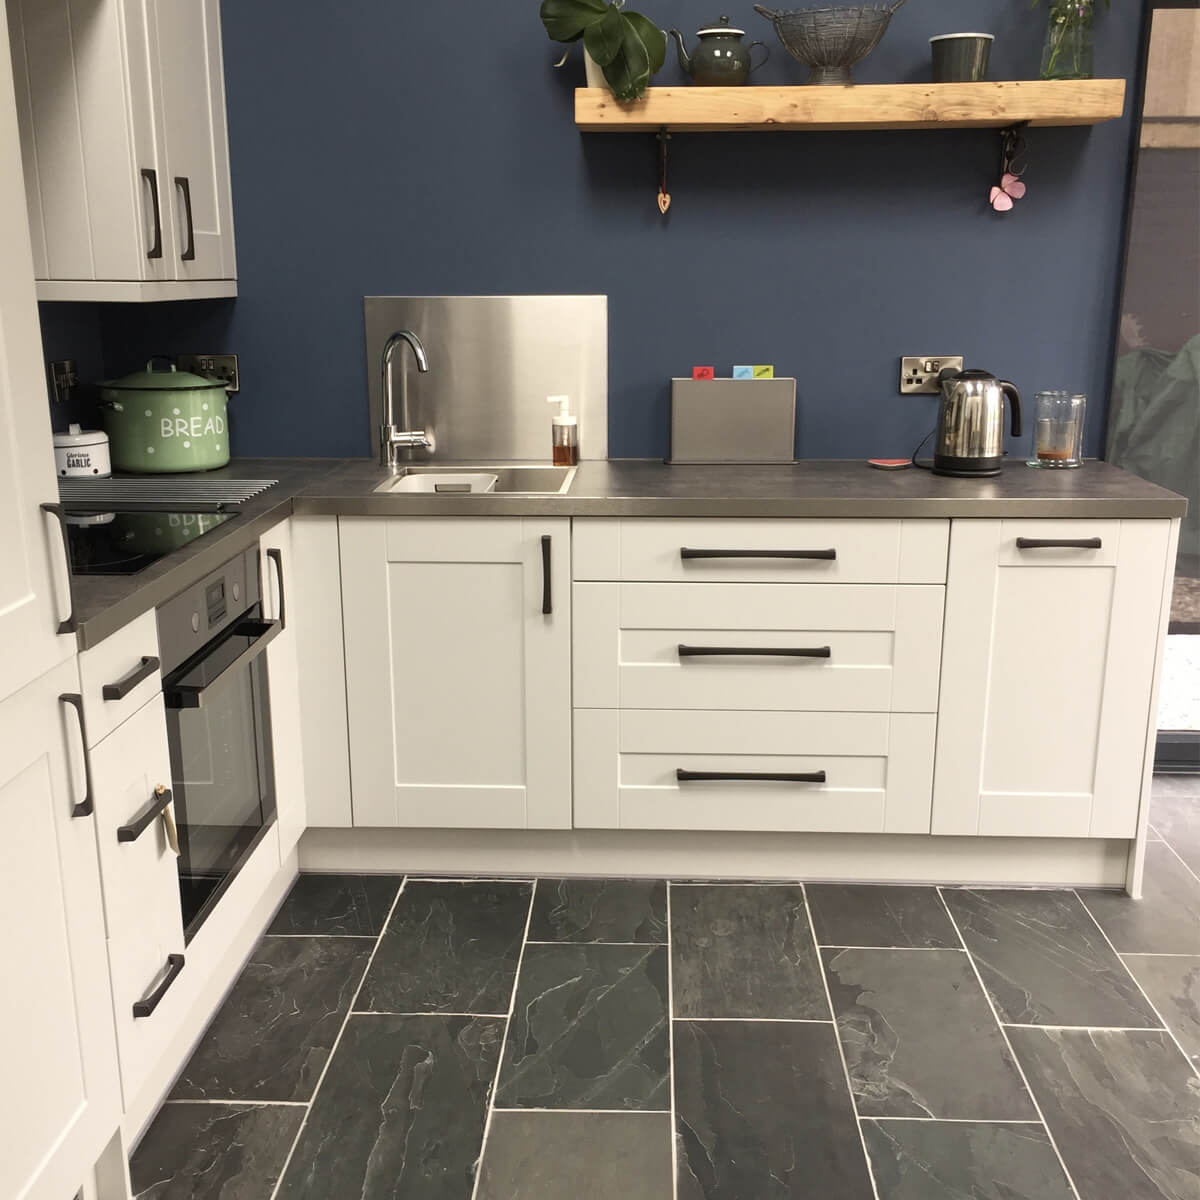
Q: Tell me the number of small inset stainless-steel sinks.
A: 1